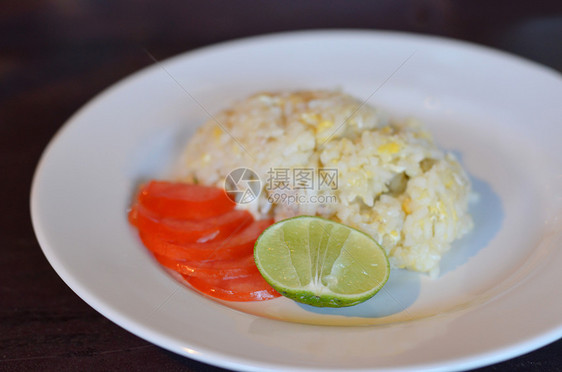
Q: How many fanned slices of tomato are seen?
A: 5